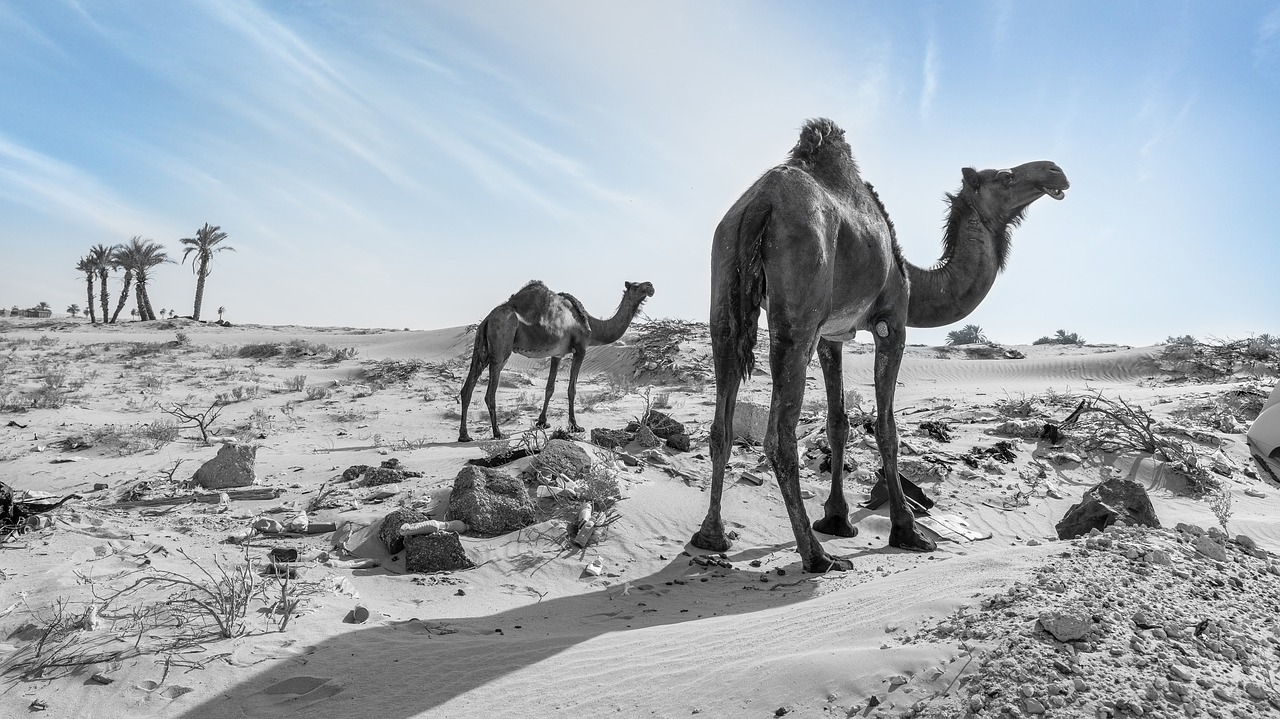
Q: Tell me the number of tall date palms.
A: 6